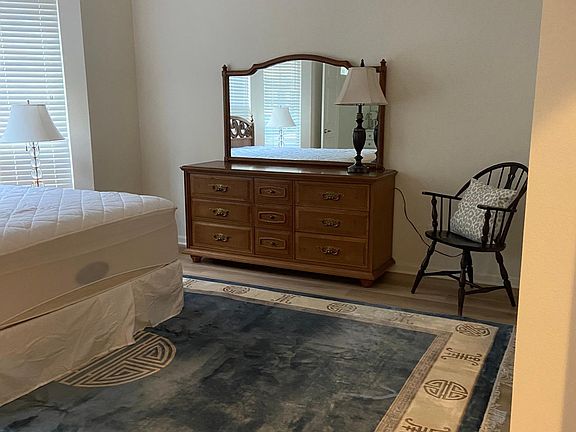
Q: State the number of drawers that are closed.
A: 9